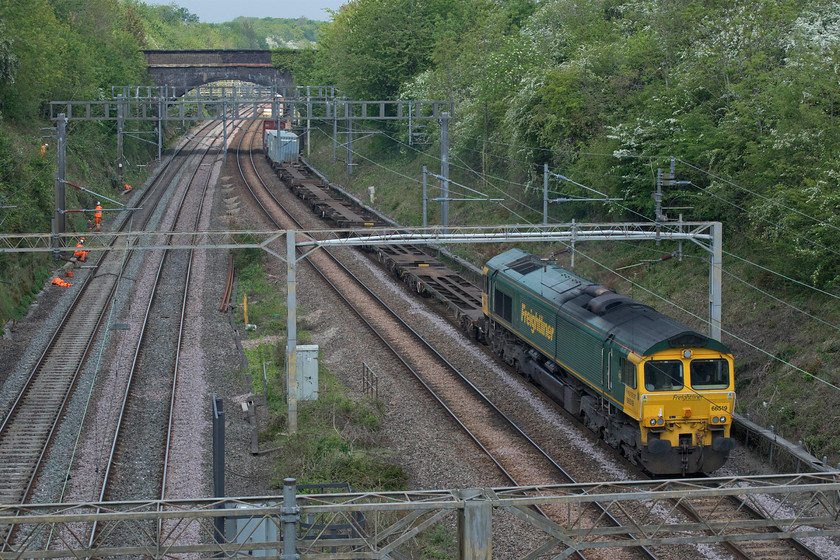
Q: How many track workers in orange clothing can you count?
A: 3